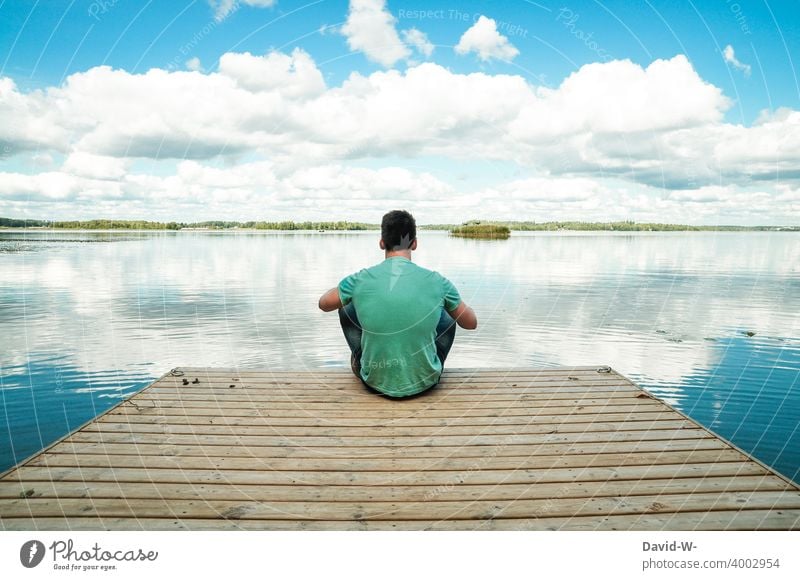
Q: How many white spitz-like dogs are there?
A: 0